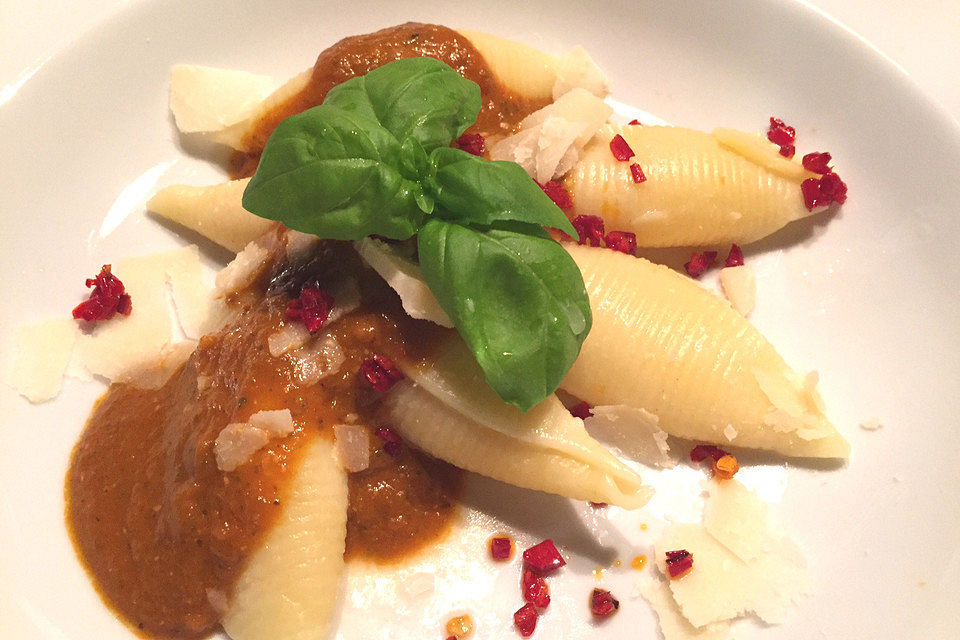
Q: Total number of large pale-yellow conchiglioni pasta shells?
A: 6